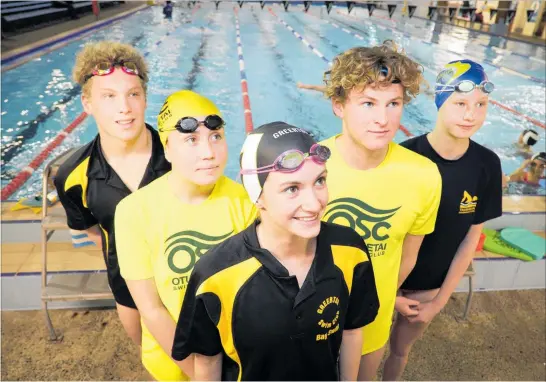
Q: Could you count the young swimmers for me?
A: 5